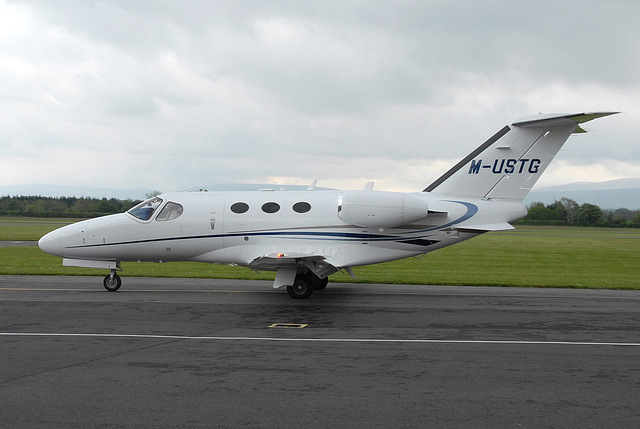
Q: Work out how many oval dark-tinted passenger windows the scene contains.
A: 3